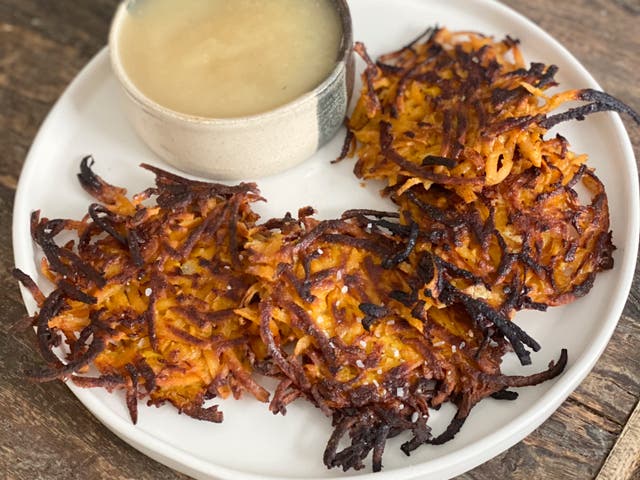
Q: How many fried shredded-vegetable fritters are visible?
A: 4